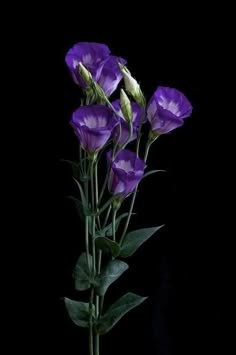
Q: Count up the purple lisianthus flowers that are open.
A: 6